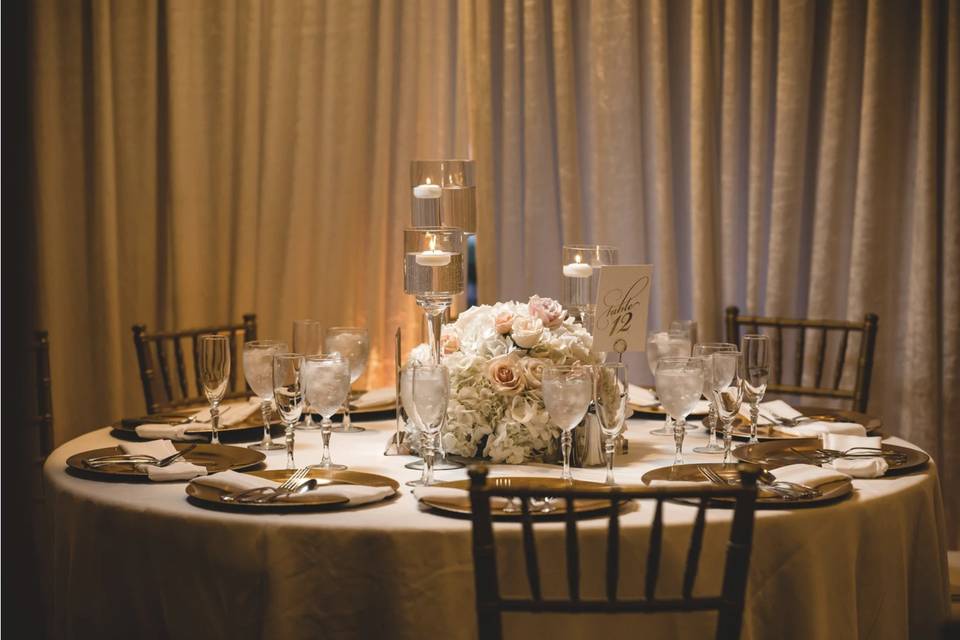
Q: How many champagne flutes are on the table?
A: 8